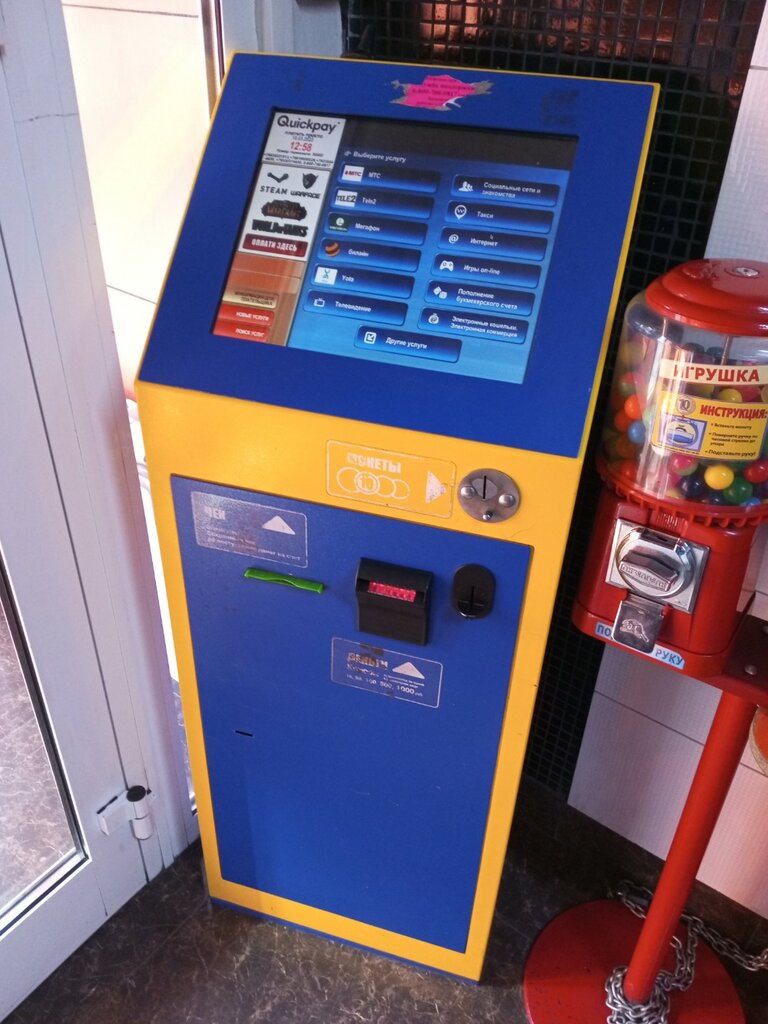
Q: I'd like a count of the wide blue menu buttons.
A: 13